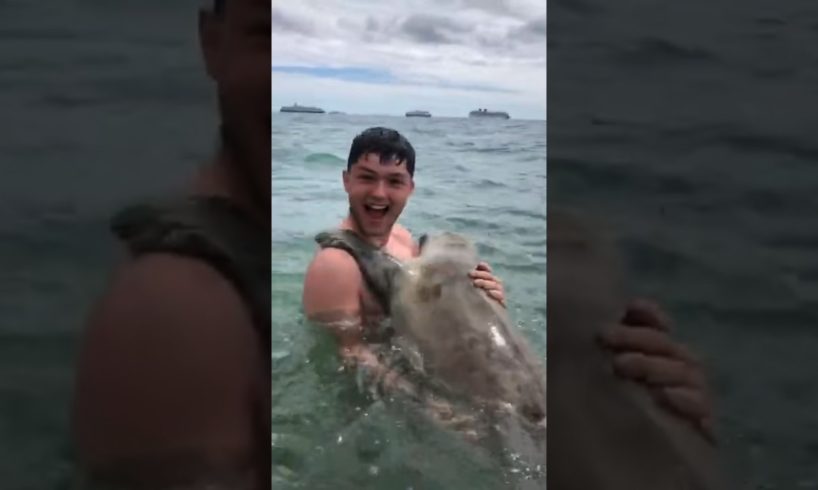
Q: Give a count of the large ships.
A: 3